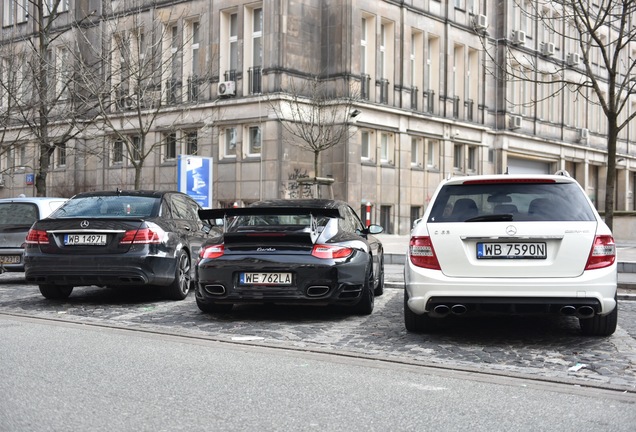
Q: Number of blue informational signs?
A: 1